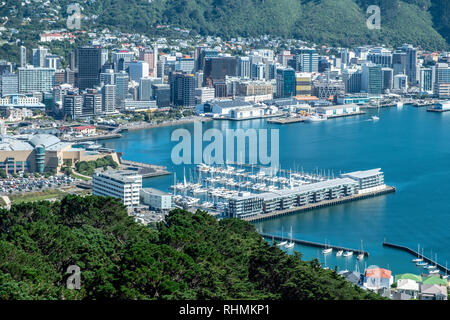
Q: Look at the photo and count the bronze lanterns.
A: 0